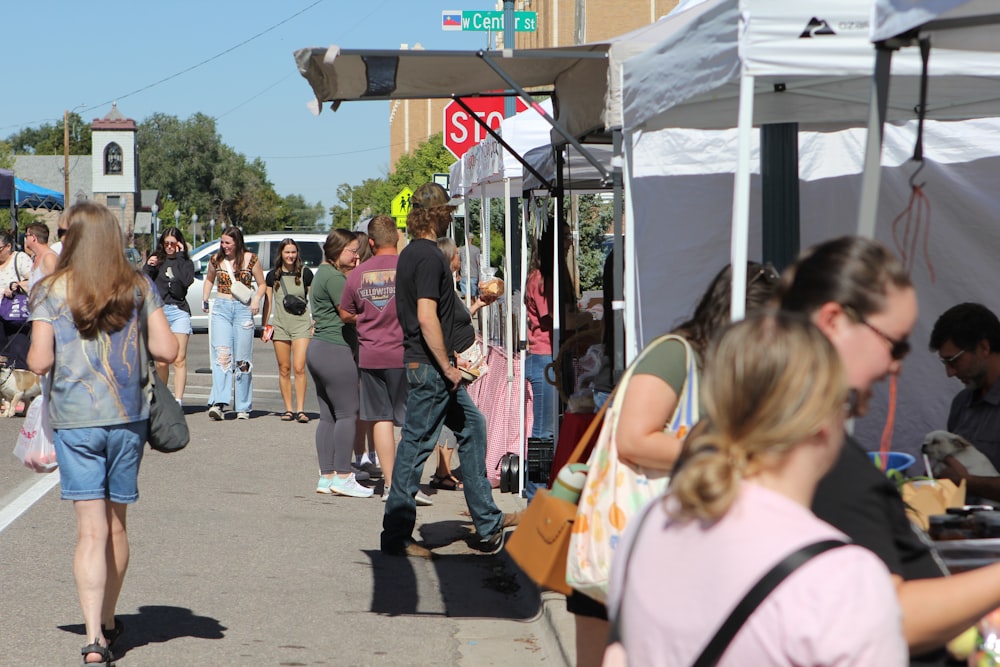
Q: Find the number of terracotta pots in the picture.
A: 0